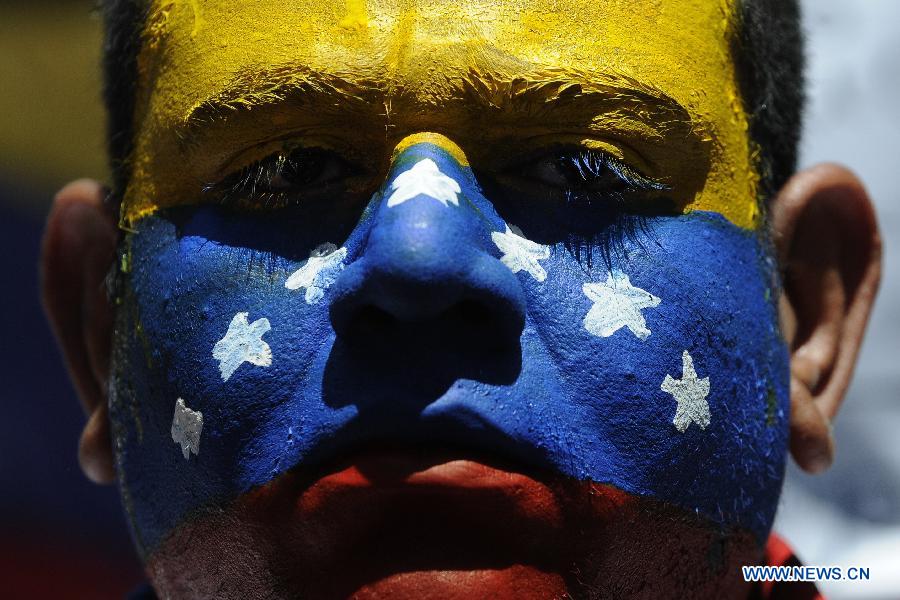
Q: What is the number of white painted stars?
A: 7